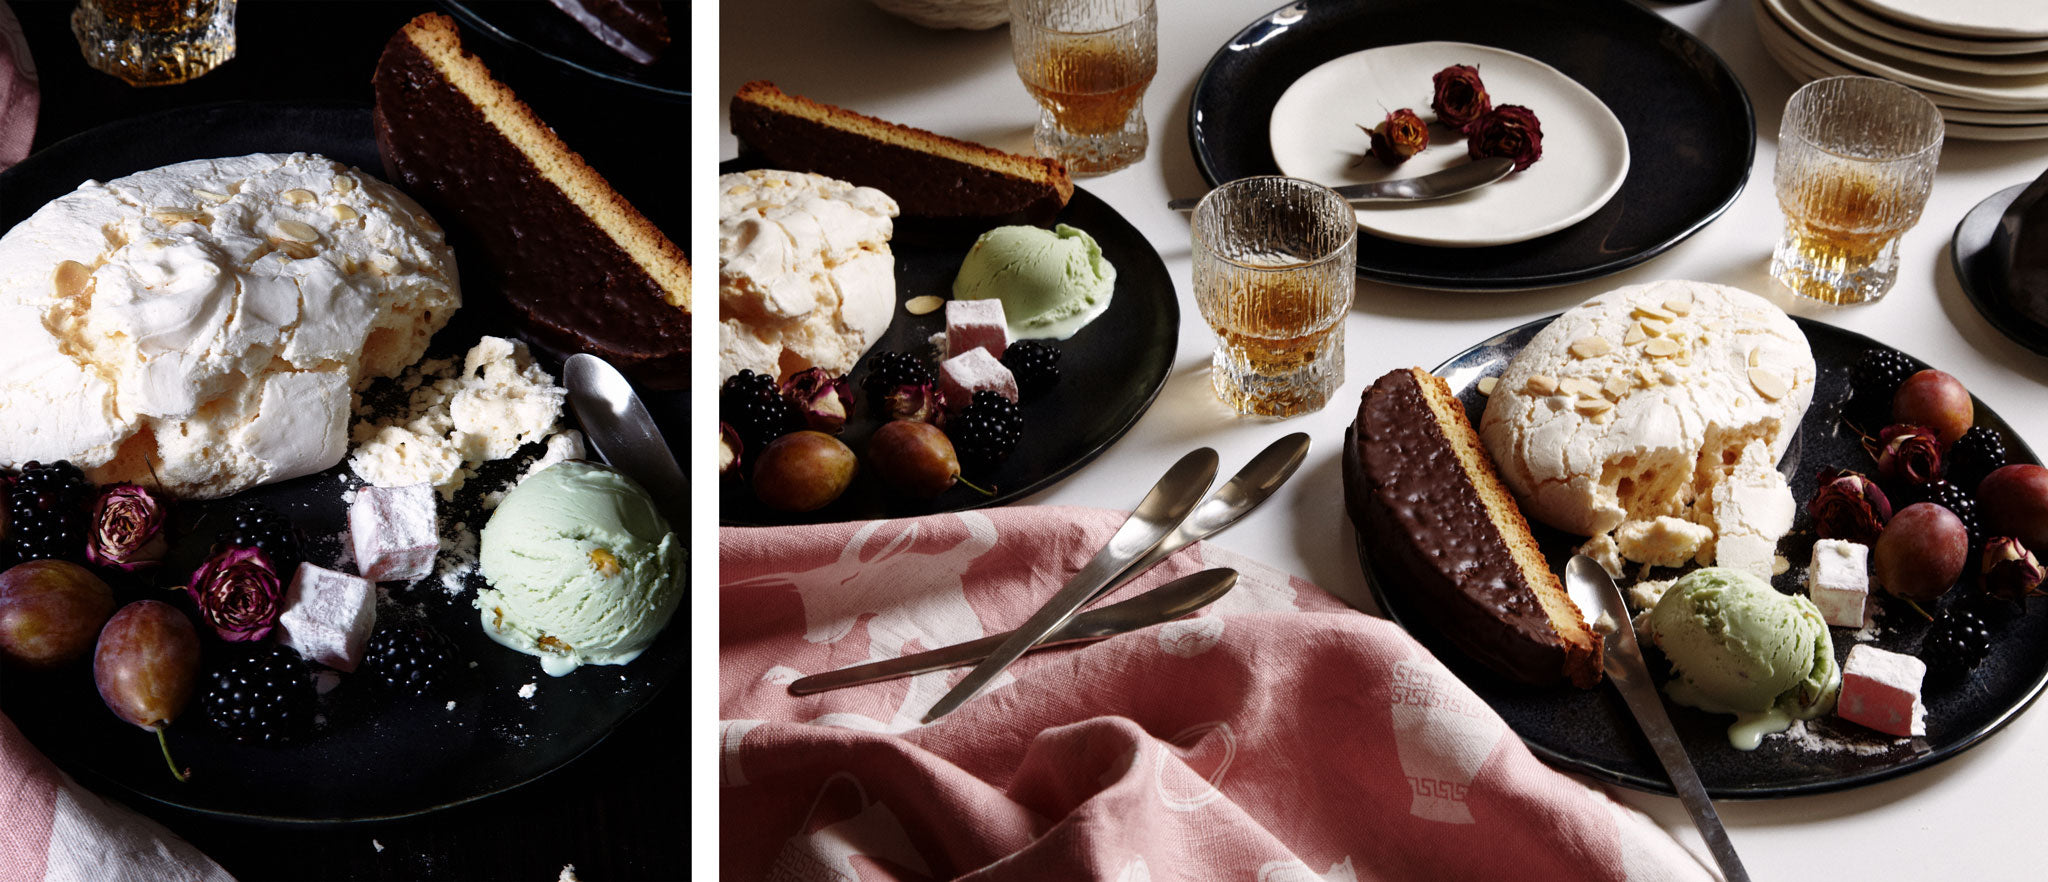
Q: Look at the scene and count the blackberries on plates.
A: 12